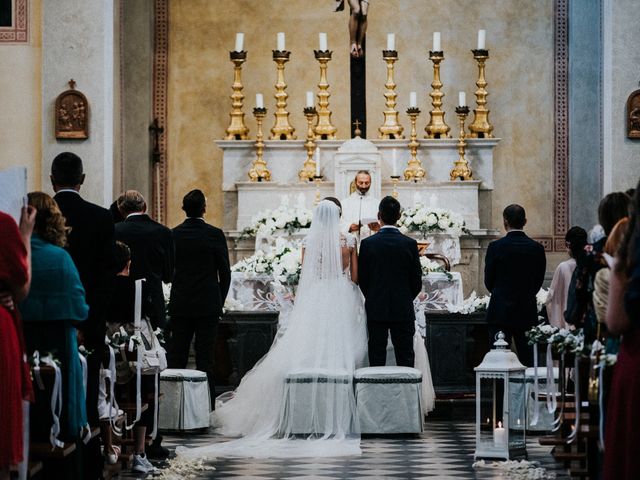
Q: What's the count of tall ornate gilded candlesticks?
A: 10